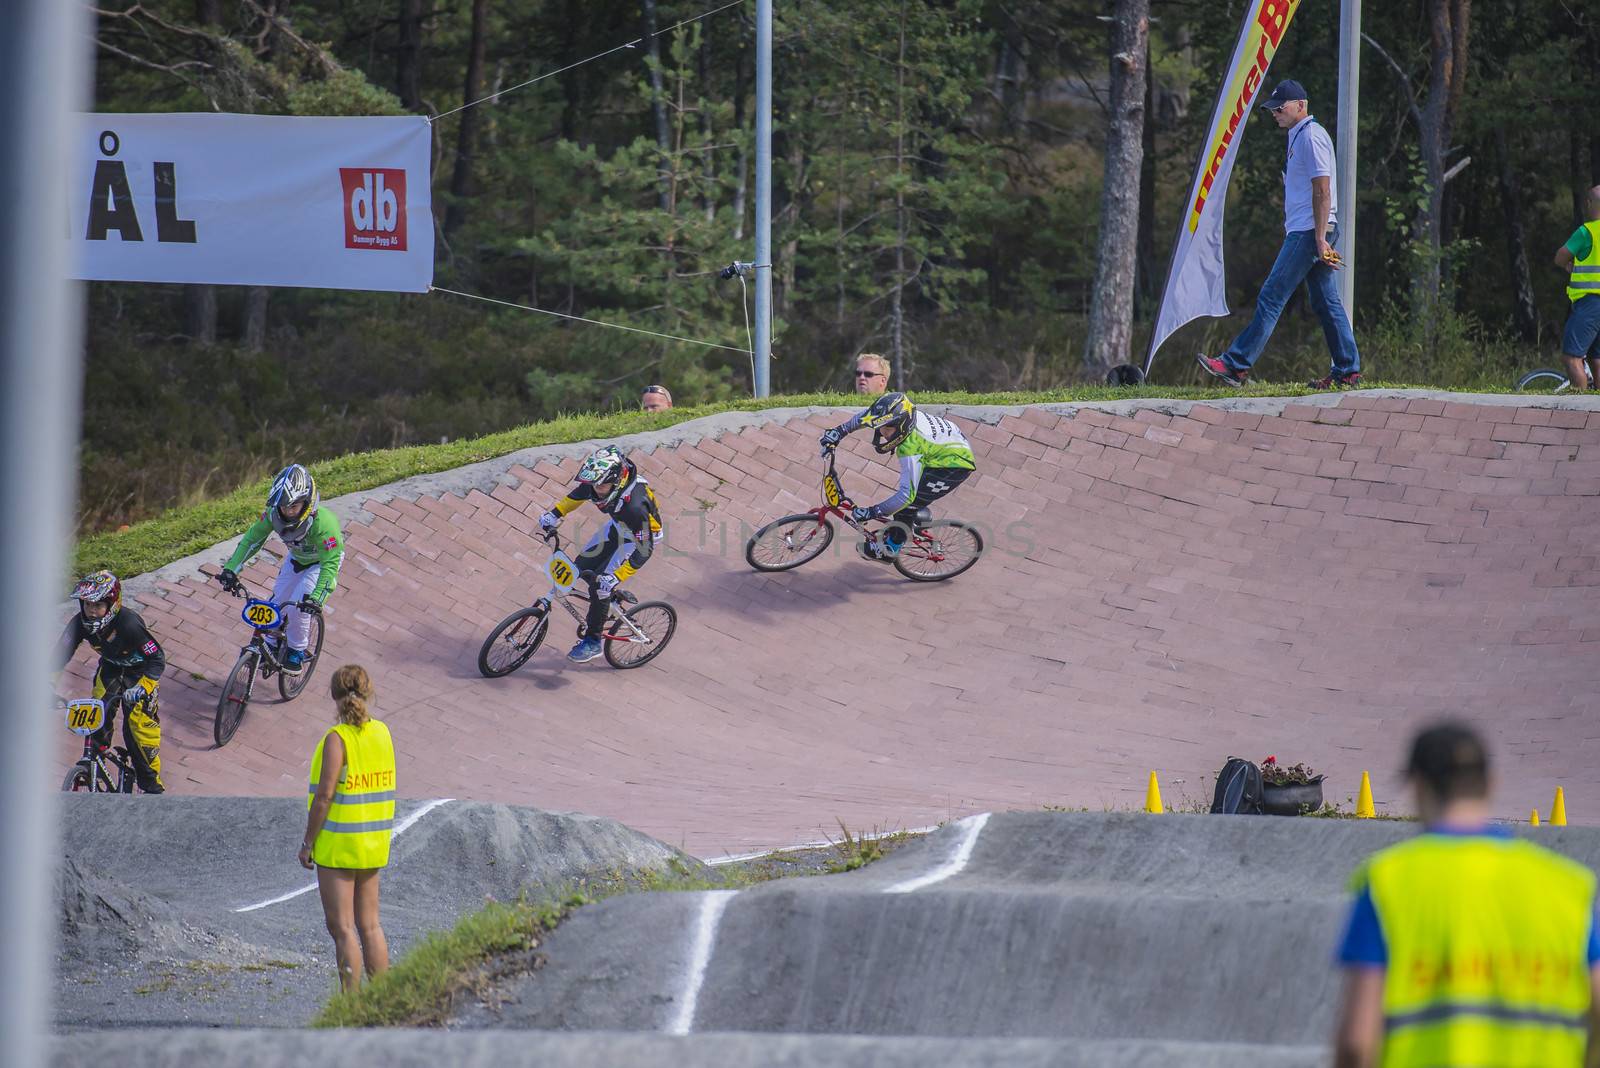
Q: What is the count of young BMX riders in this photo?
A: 4